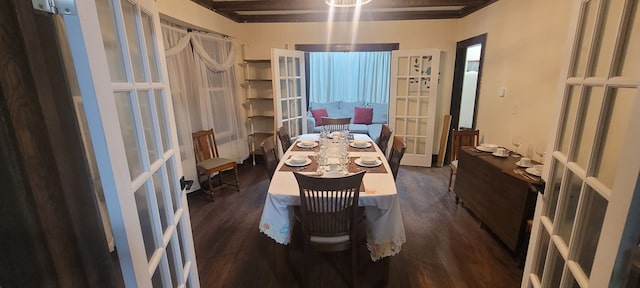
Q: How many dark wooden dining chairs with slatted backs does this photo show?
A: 6